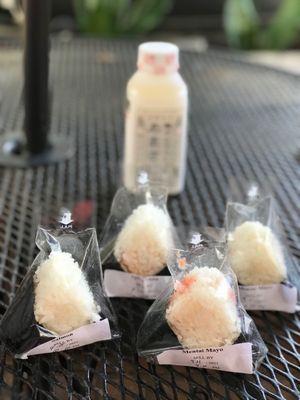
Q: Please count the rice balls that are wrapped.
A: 4